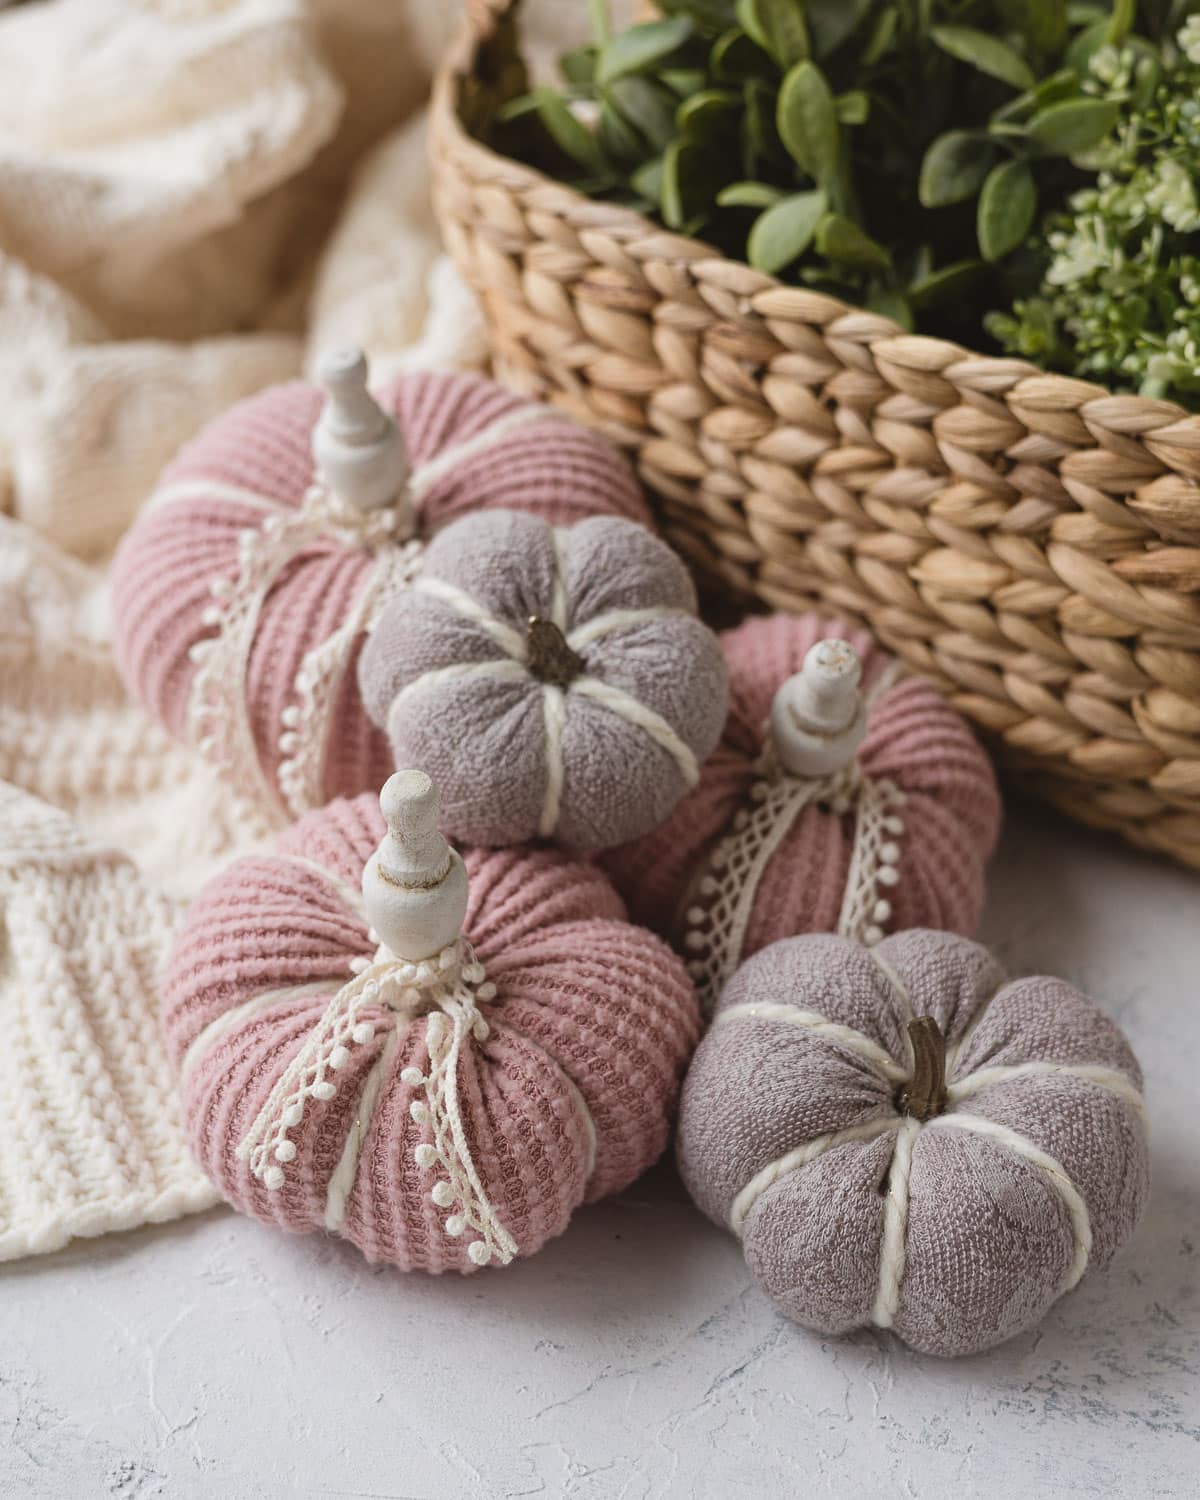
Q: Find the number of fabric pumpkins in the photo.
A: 5